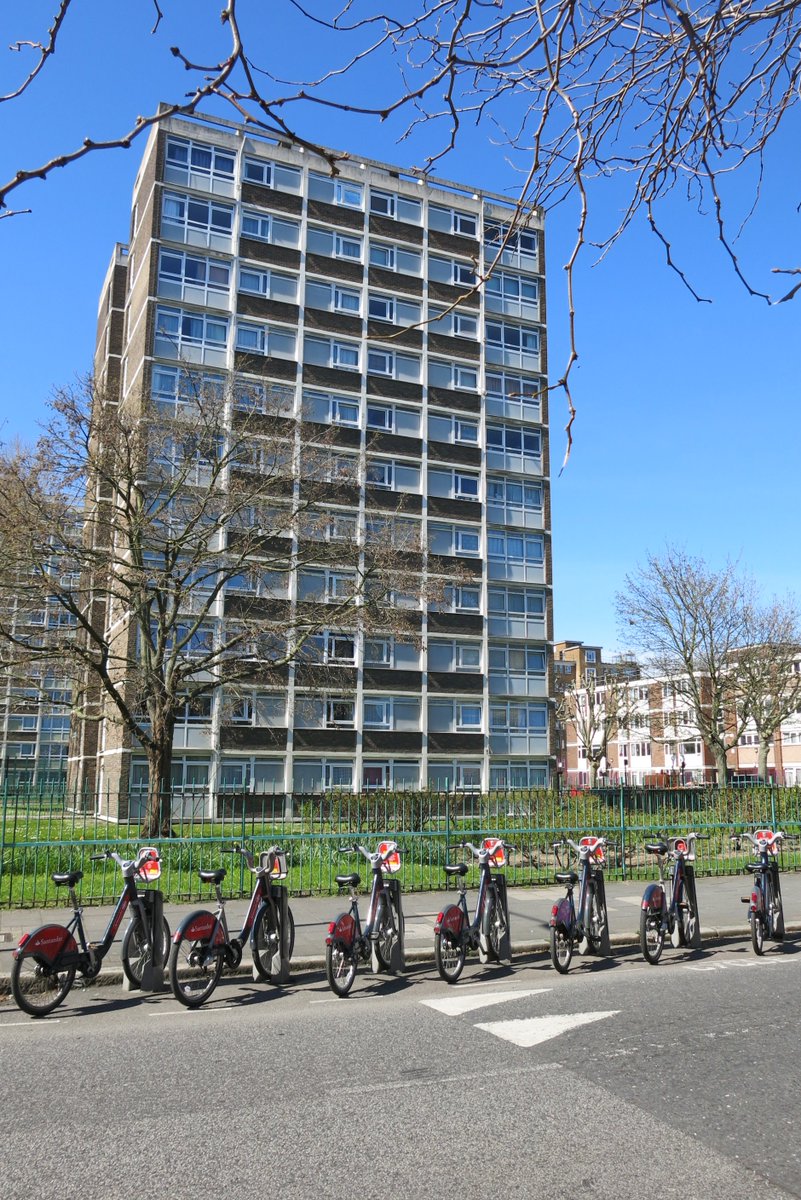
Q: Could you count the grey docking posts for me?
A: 7